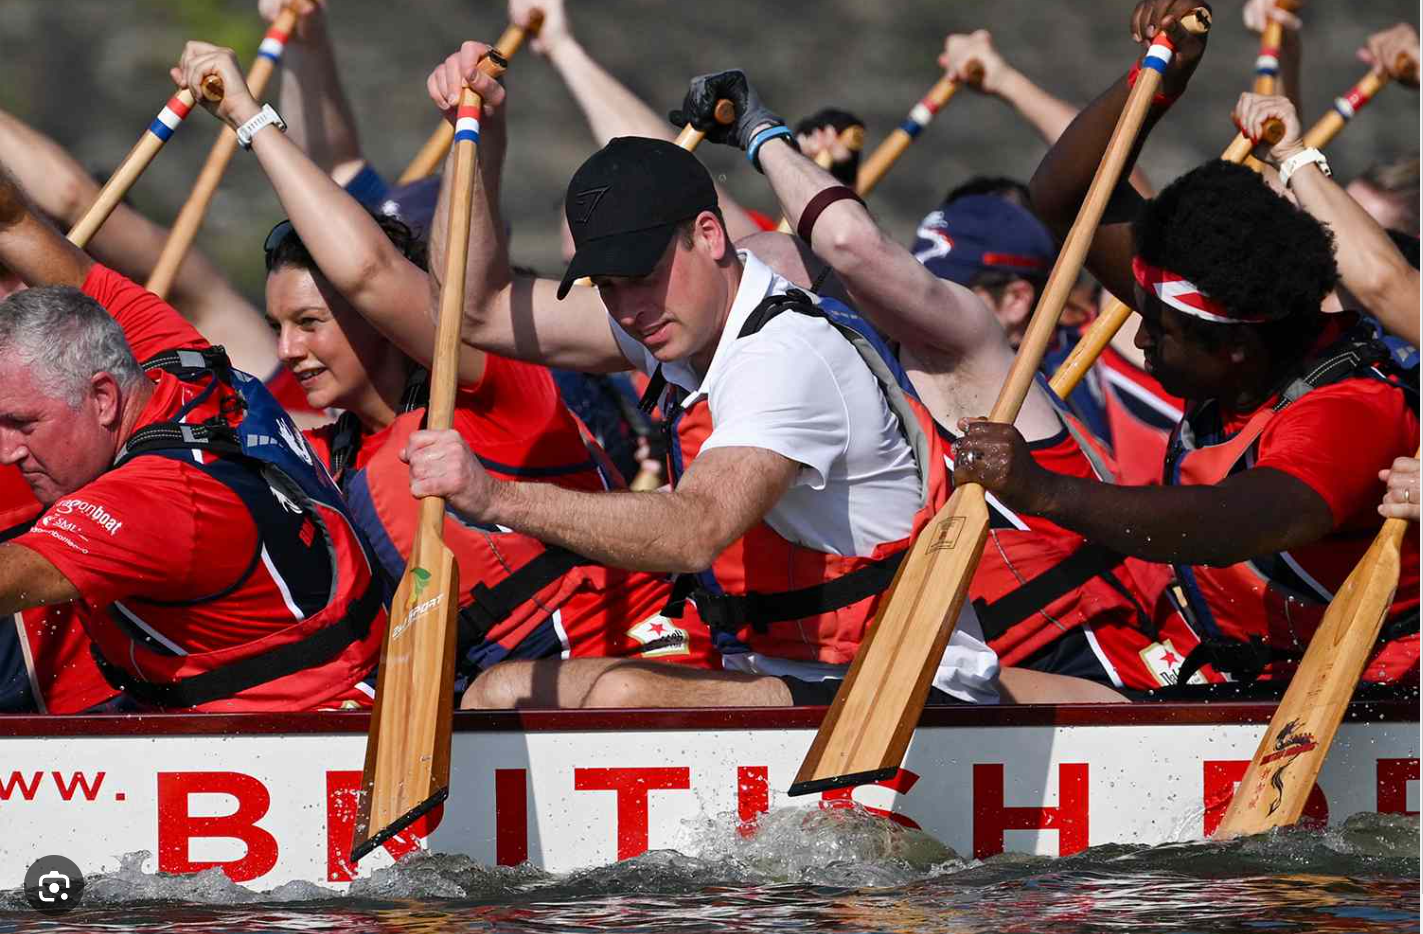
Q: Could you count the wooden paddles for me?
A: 12